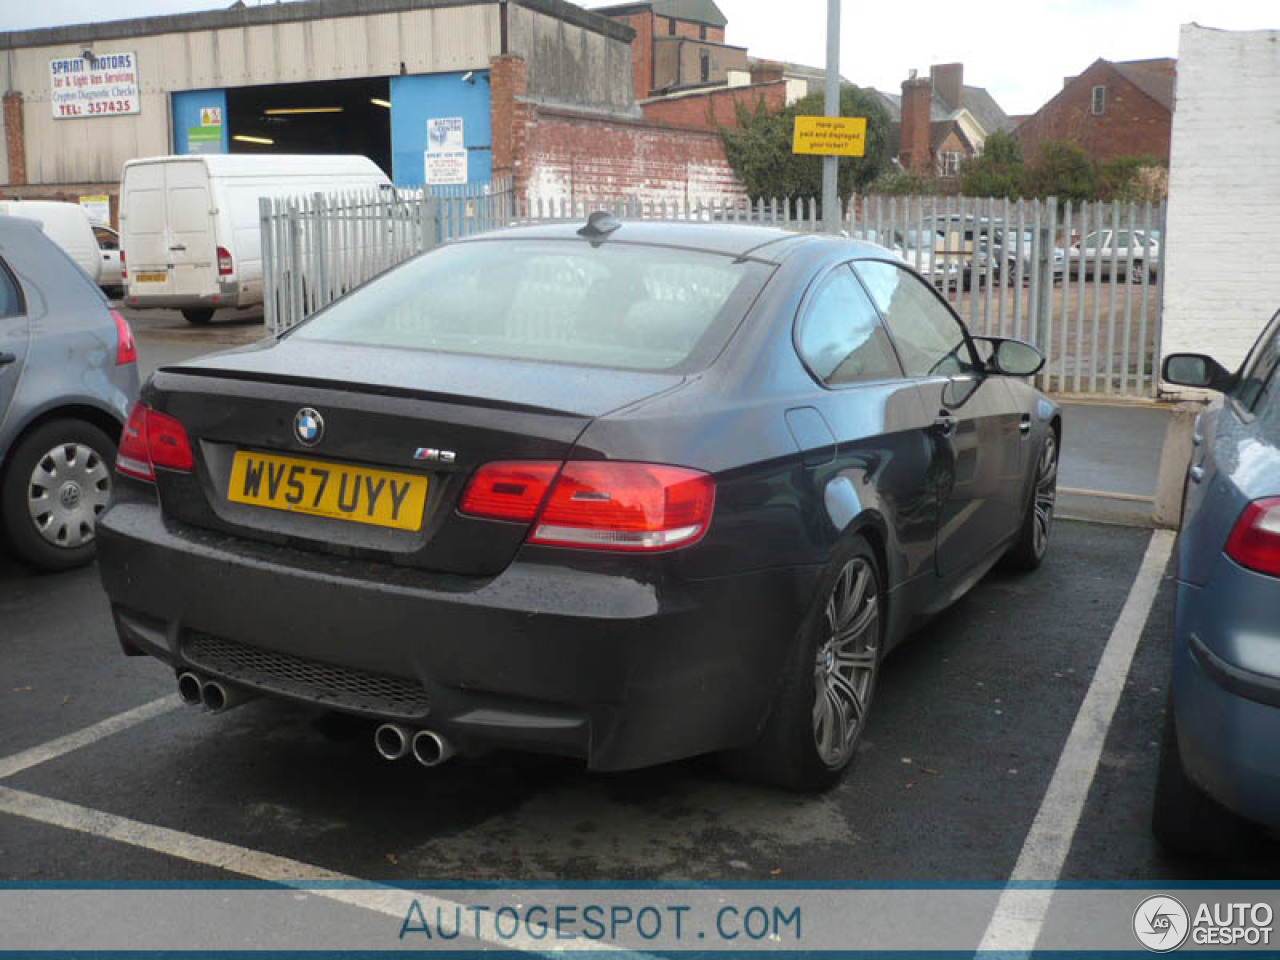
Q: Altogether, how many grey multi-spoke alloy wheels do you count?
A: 2